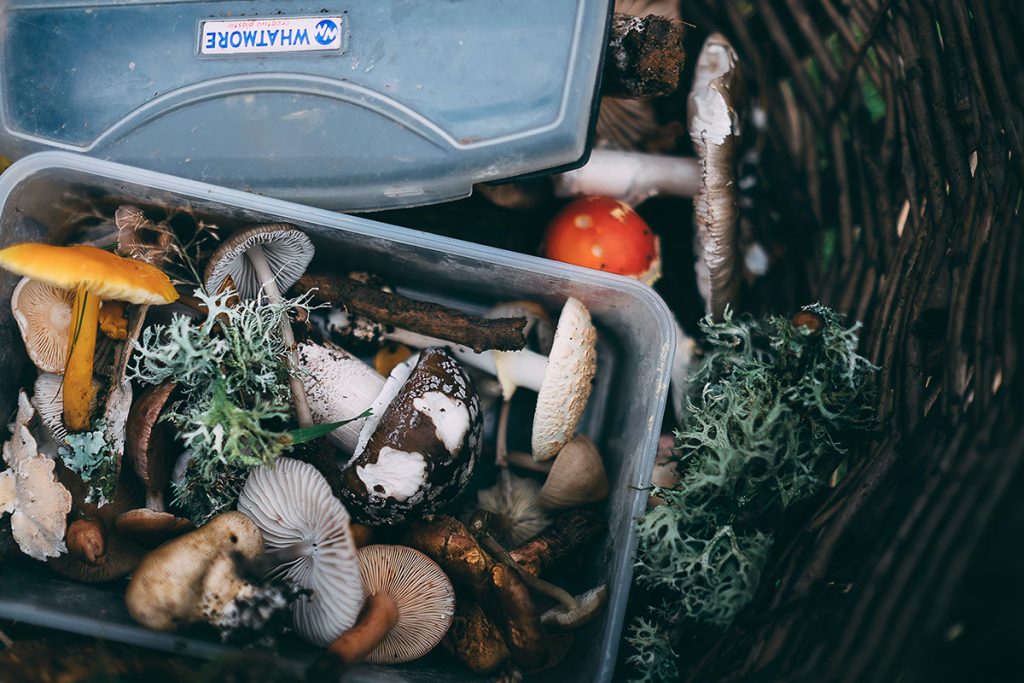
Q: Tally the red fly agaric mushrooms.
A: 1